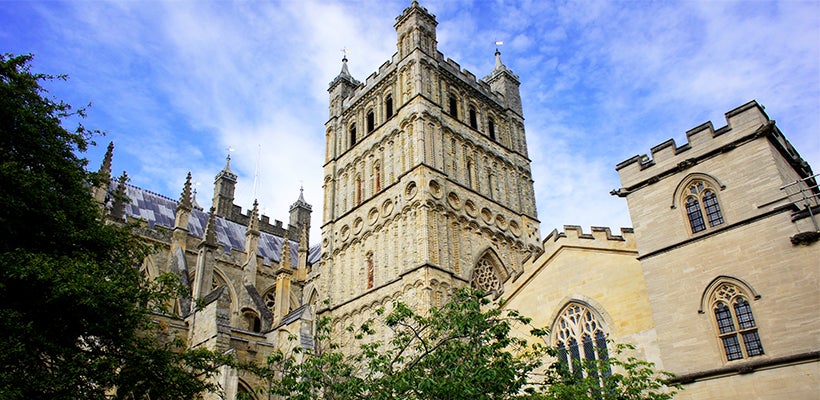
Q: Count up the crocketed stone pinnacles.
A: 7